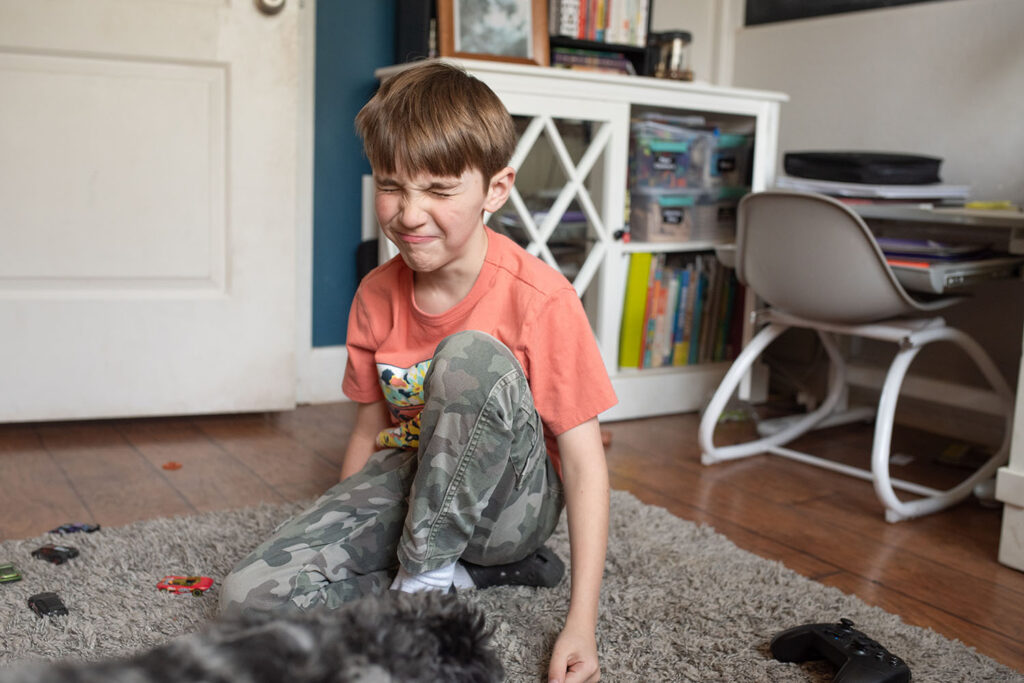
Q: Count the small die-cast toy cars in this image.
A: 5